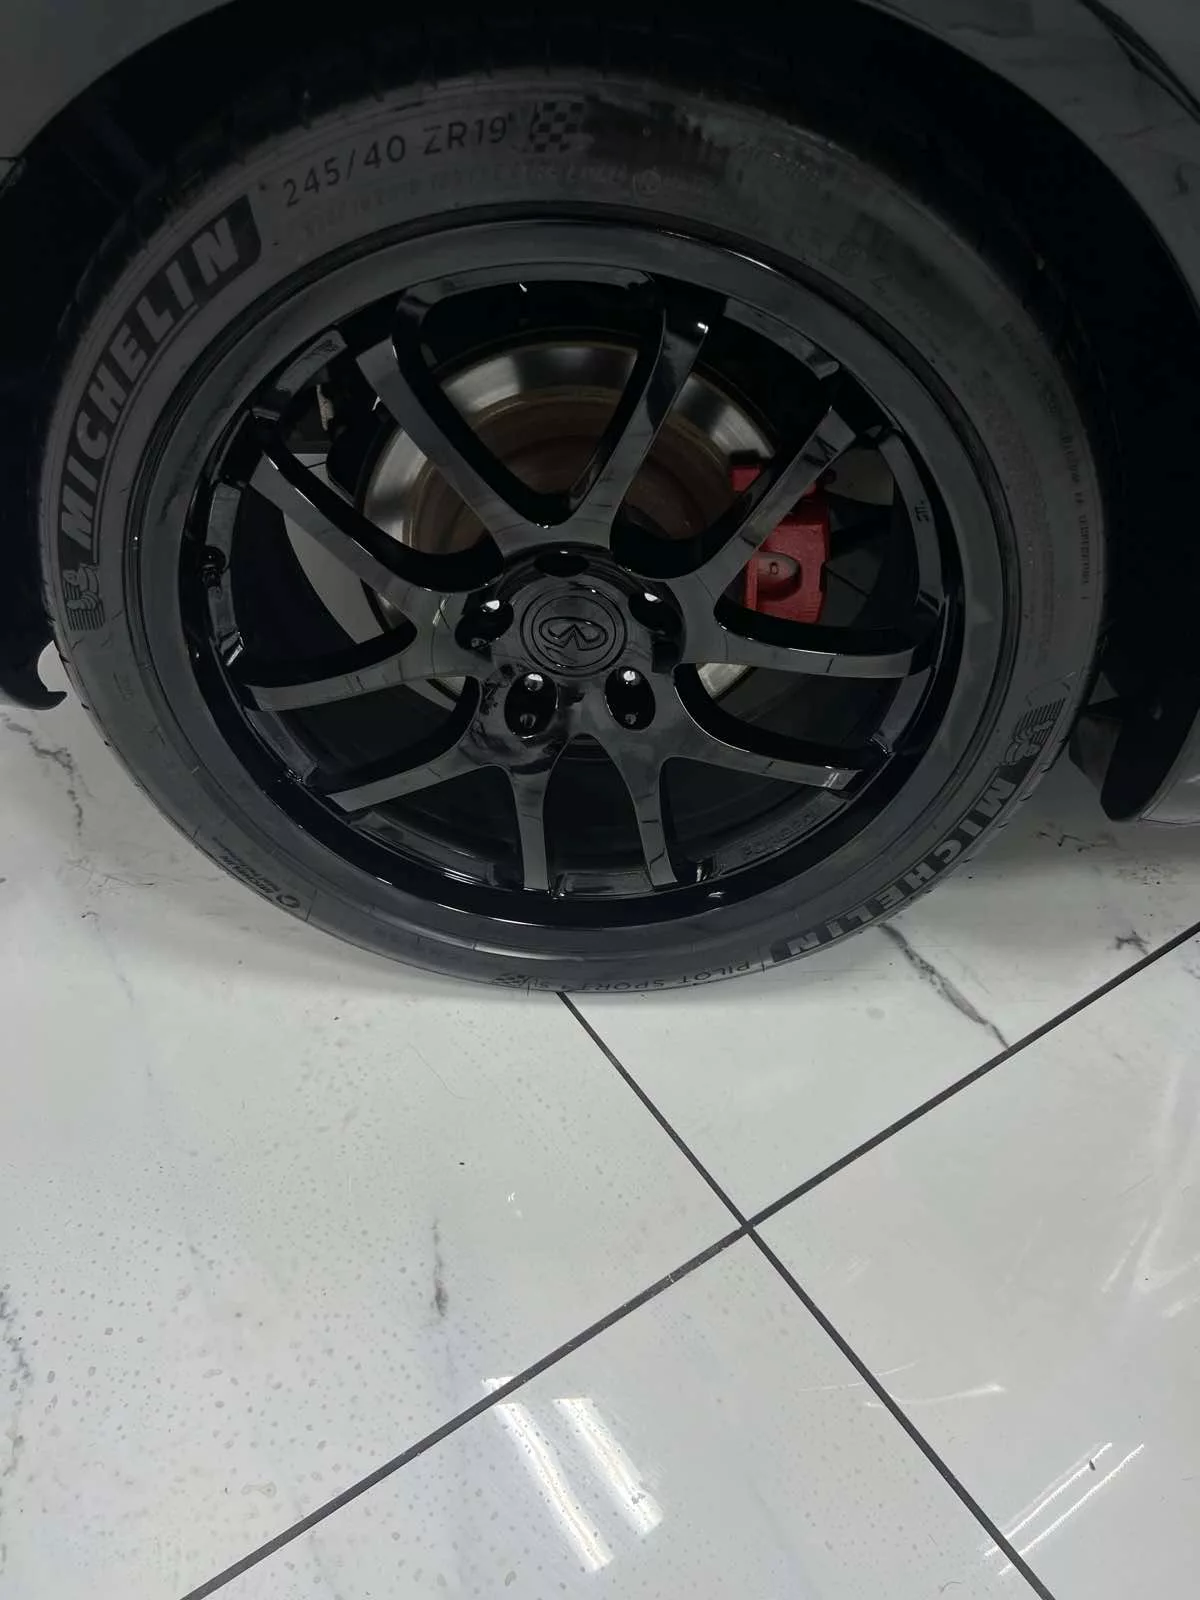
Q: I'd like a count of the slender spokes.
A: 10